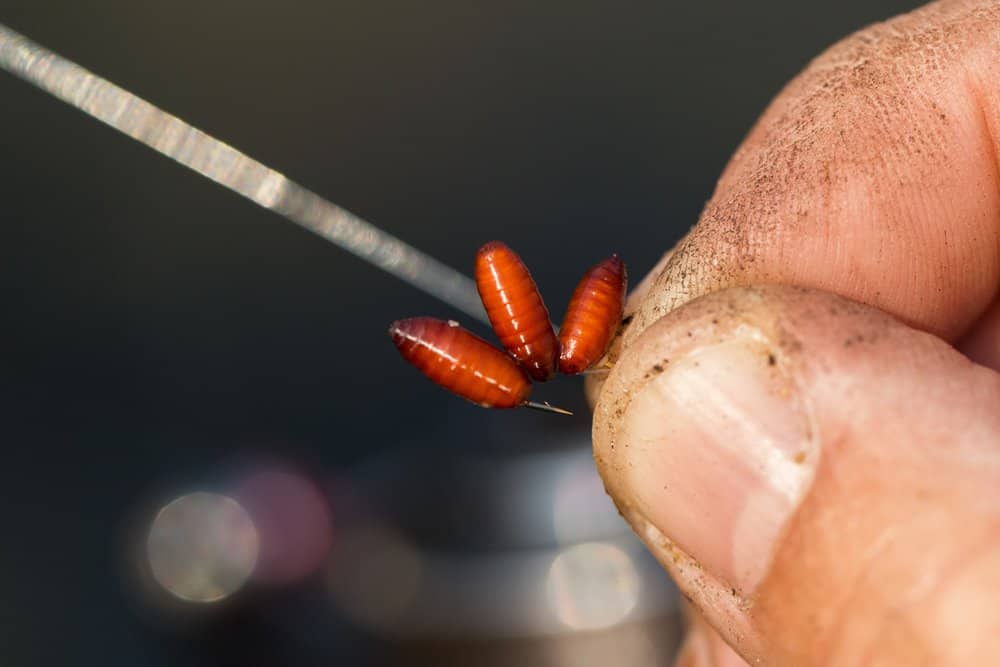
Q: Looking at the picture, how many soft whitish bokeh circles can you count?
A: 2